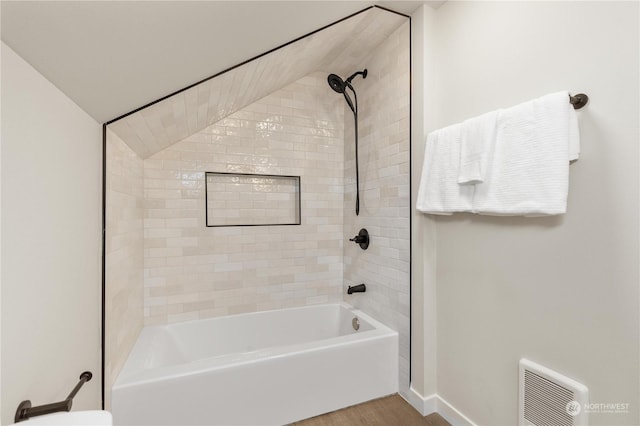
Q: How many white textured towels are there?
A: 3